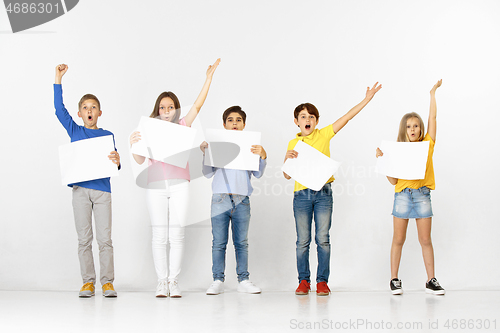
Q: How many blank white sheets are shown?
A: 5